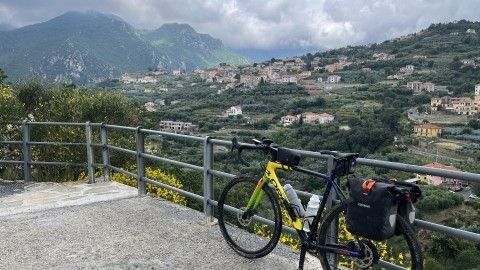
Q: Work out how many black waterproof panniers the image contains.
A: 2